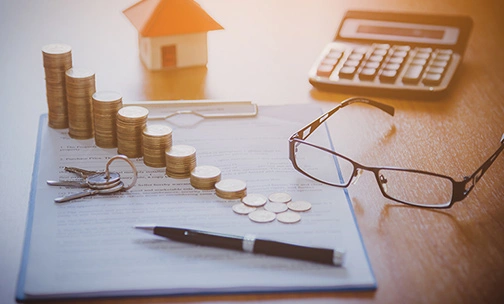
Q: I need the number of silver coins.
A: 7